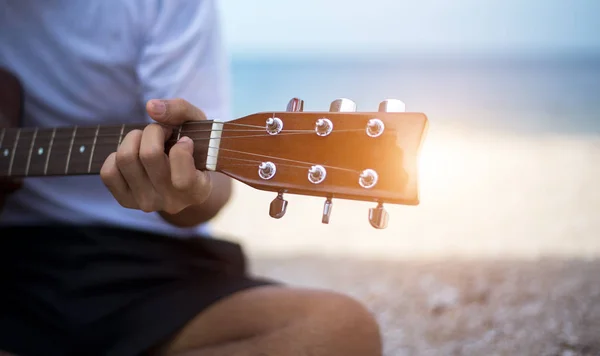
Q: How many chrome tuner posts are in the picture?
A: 6